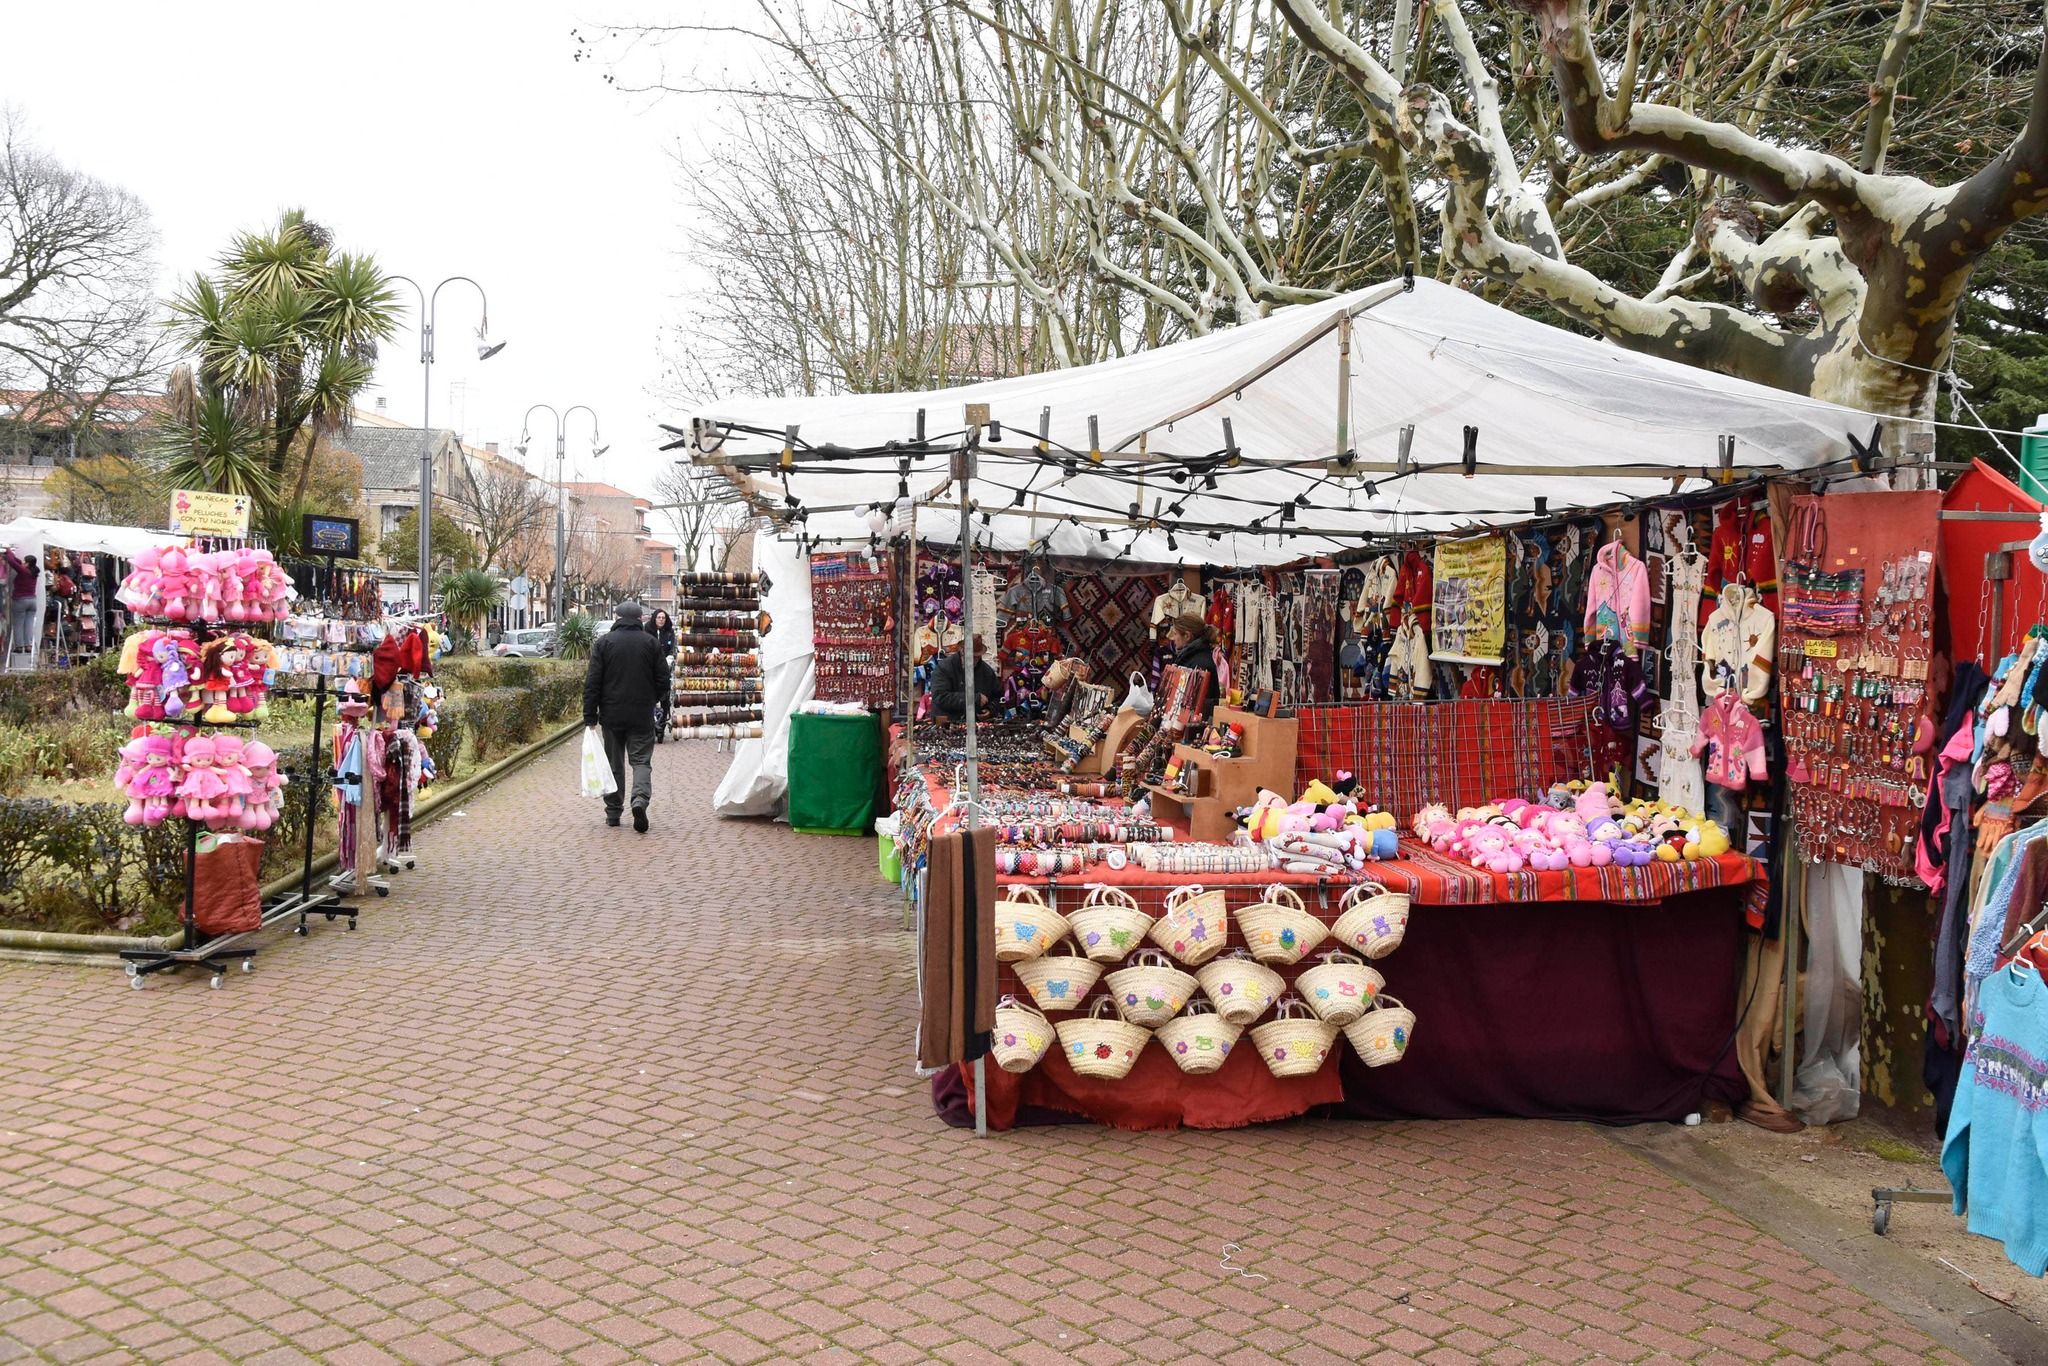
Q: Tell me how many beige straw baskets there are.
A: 14